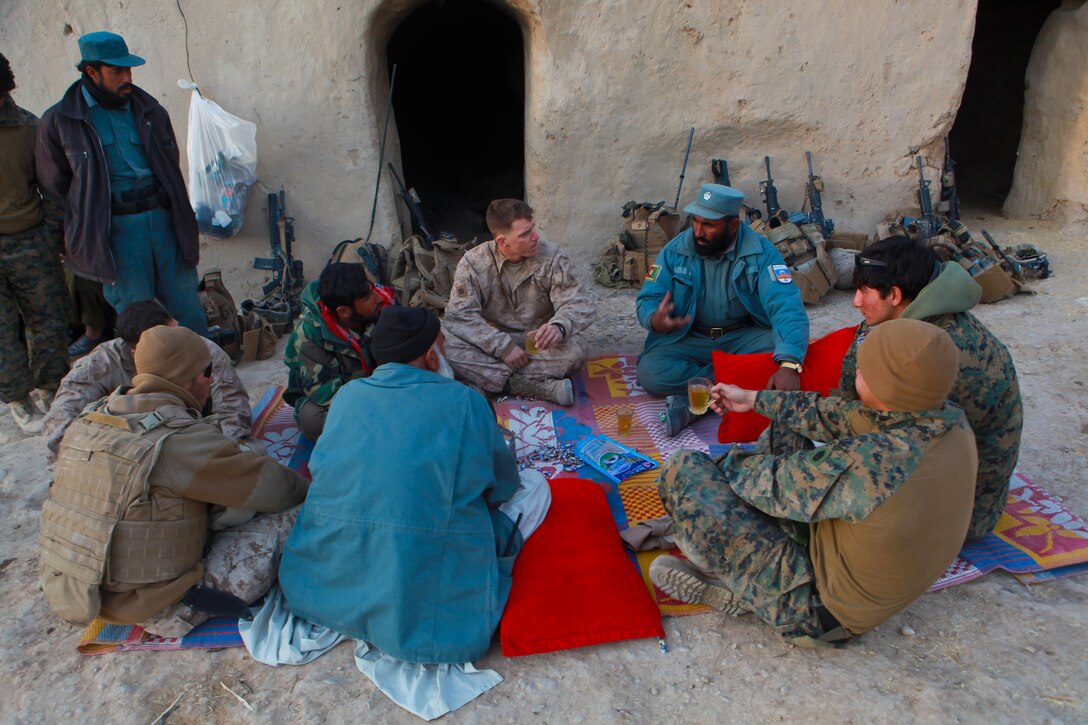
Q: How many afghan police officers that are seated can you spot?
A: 1